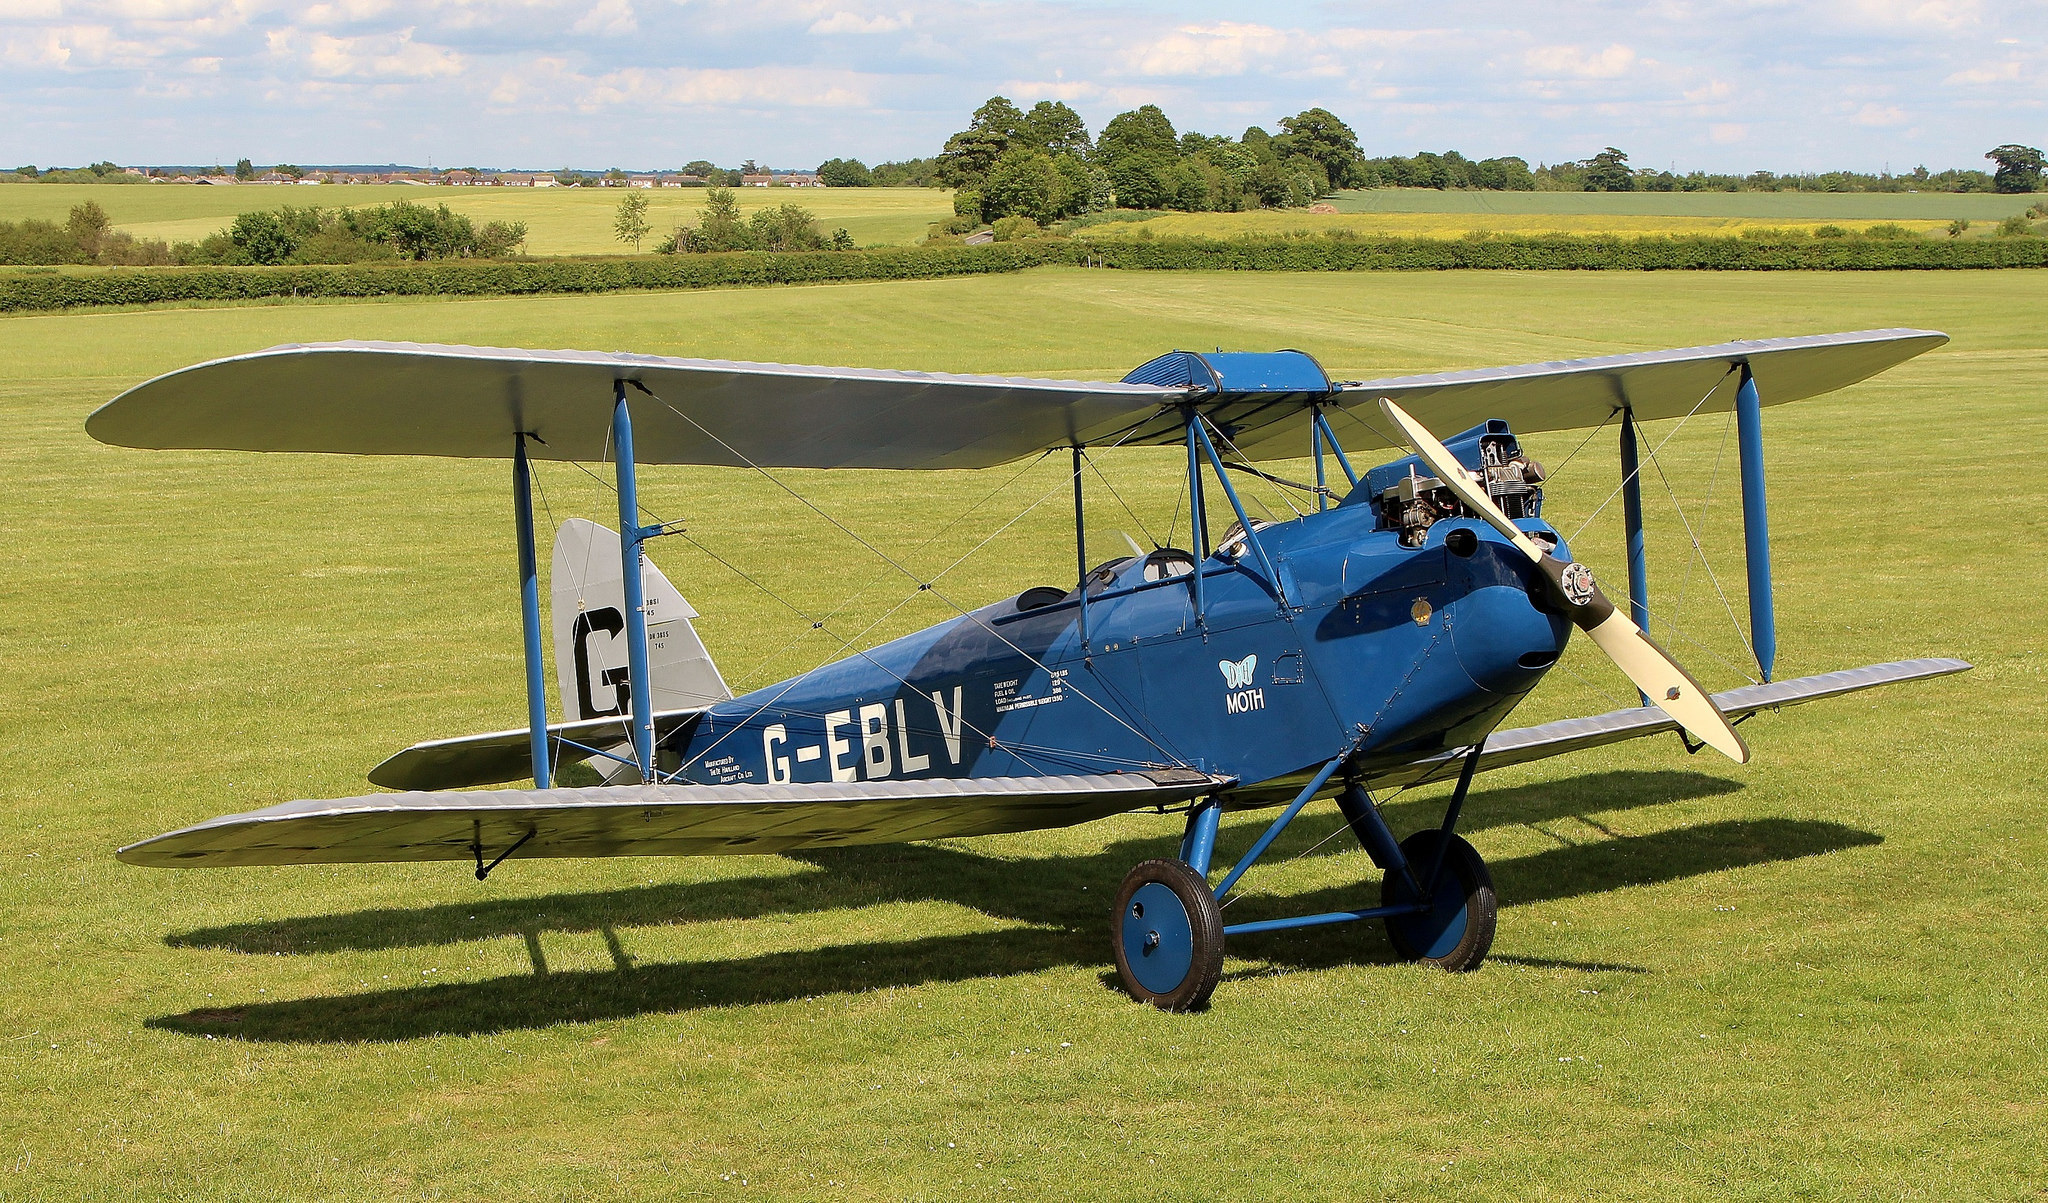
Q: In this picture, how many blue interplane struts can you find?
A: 4